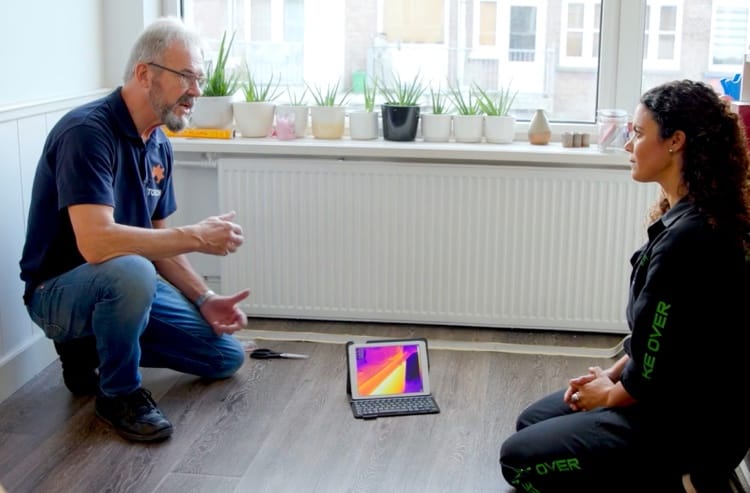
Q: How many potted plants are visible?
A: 9